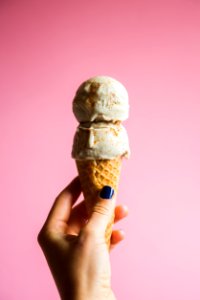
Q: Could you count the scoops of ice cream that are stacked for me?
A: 2